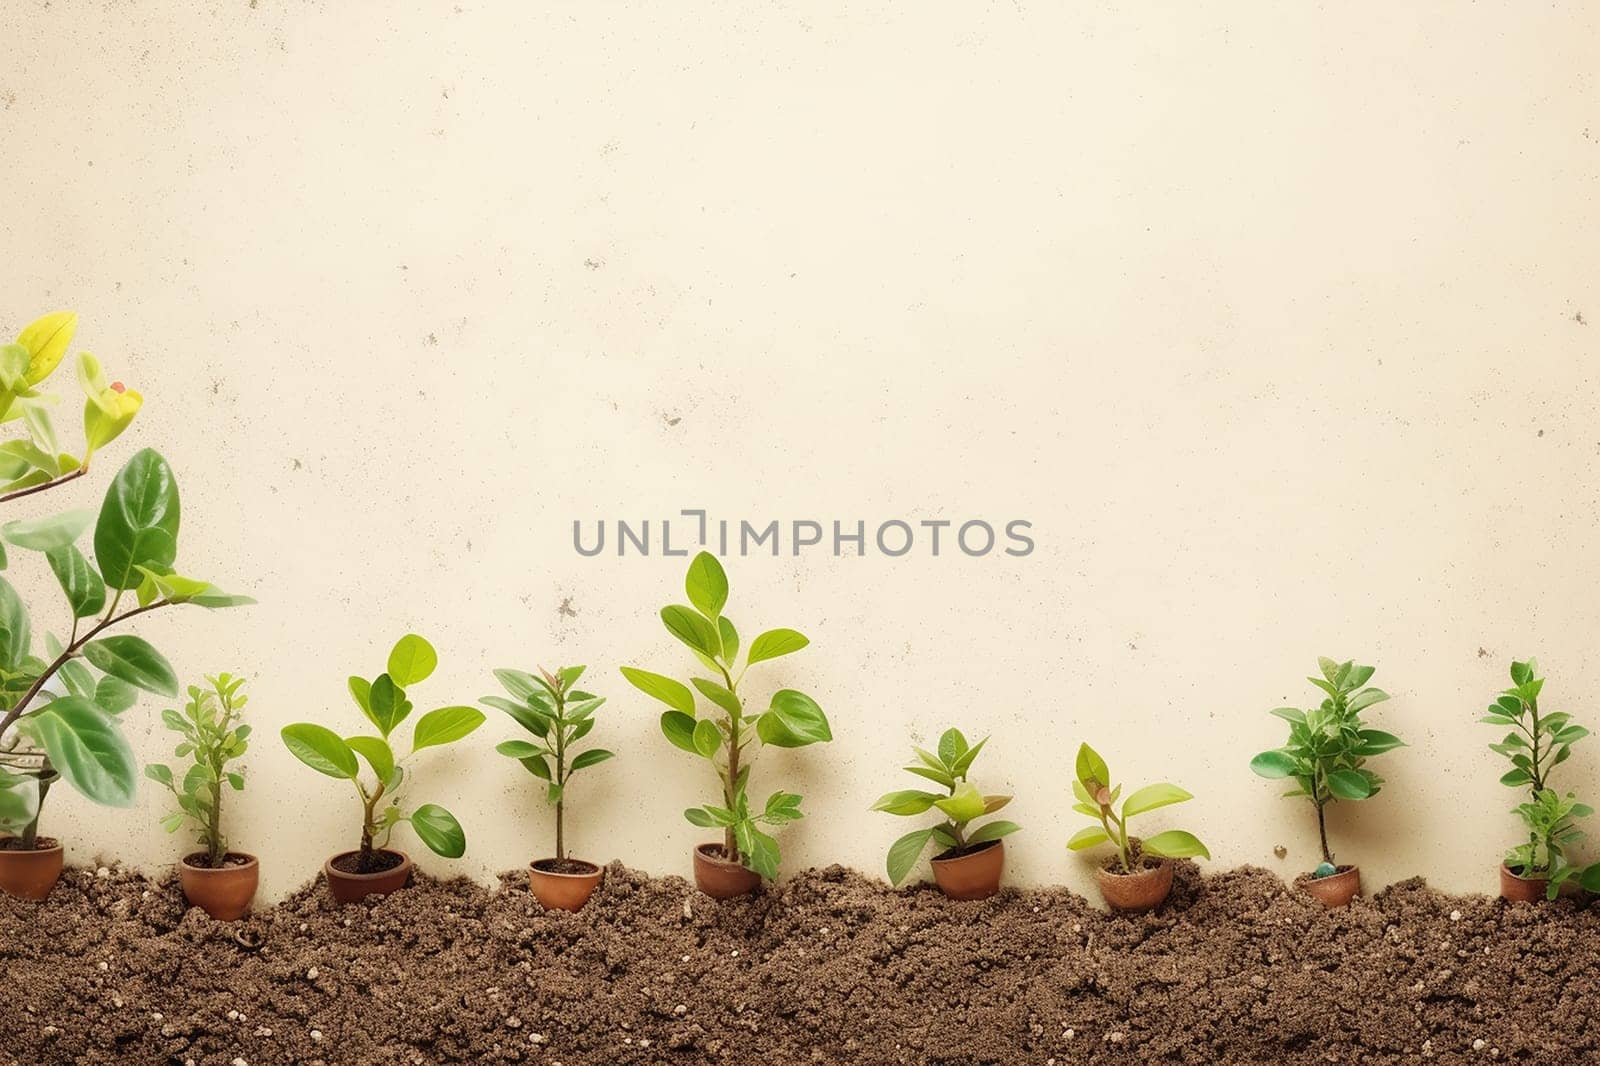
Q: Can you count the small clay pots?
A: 9